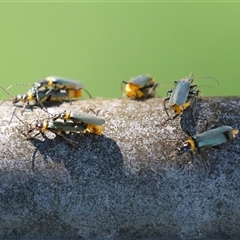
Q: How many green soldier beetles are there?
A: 7